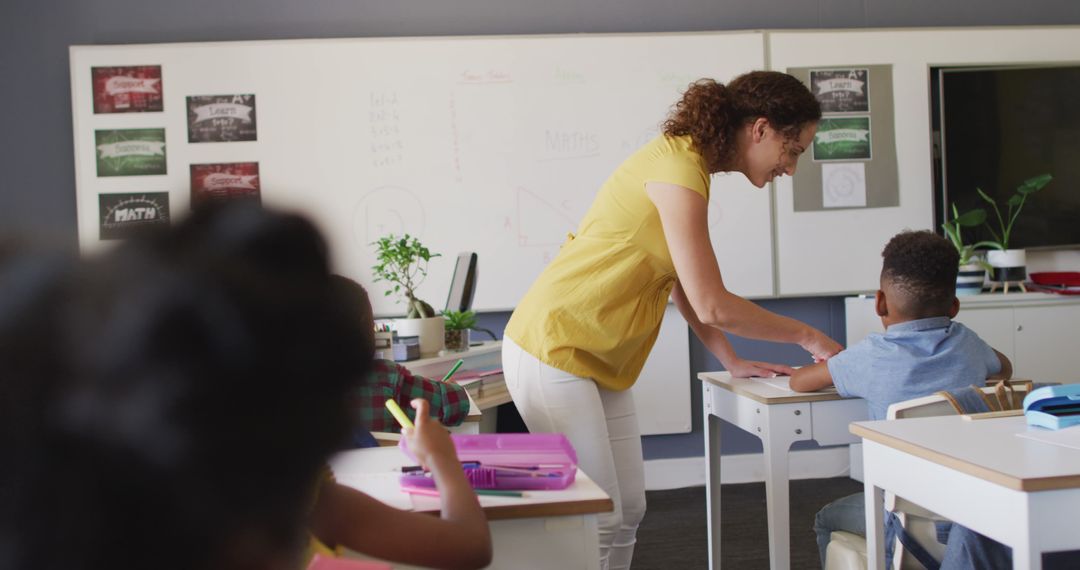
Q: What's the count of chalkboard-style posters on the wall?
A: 7